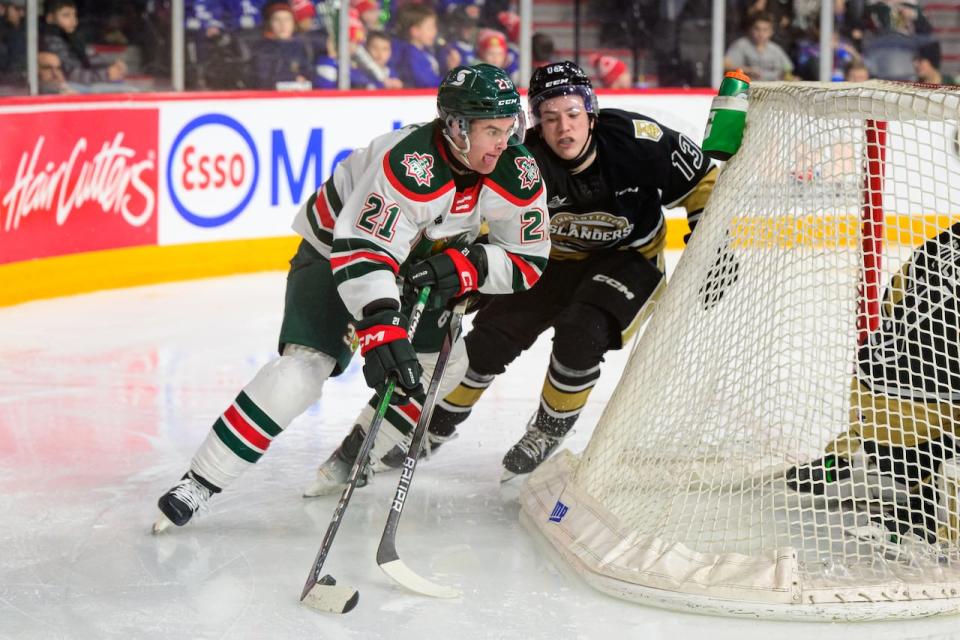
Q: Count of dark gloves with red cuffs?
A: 2